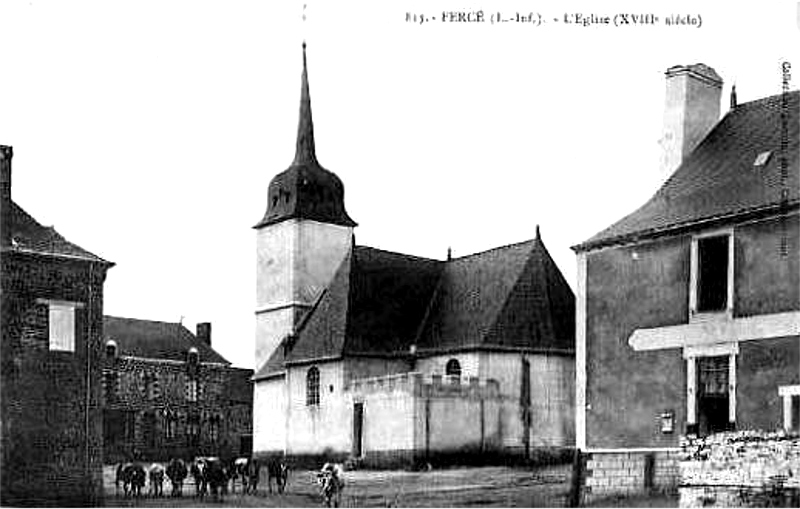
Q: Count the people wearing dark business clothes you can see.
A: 0